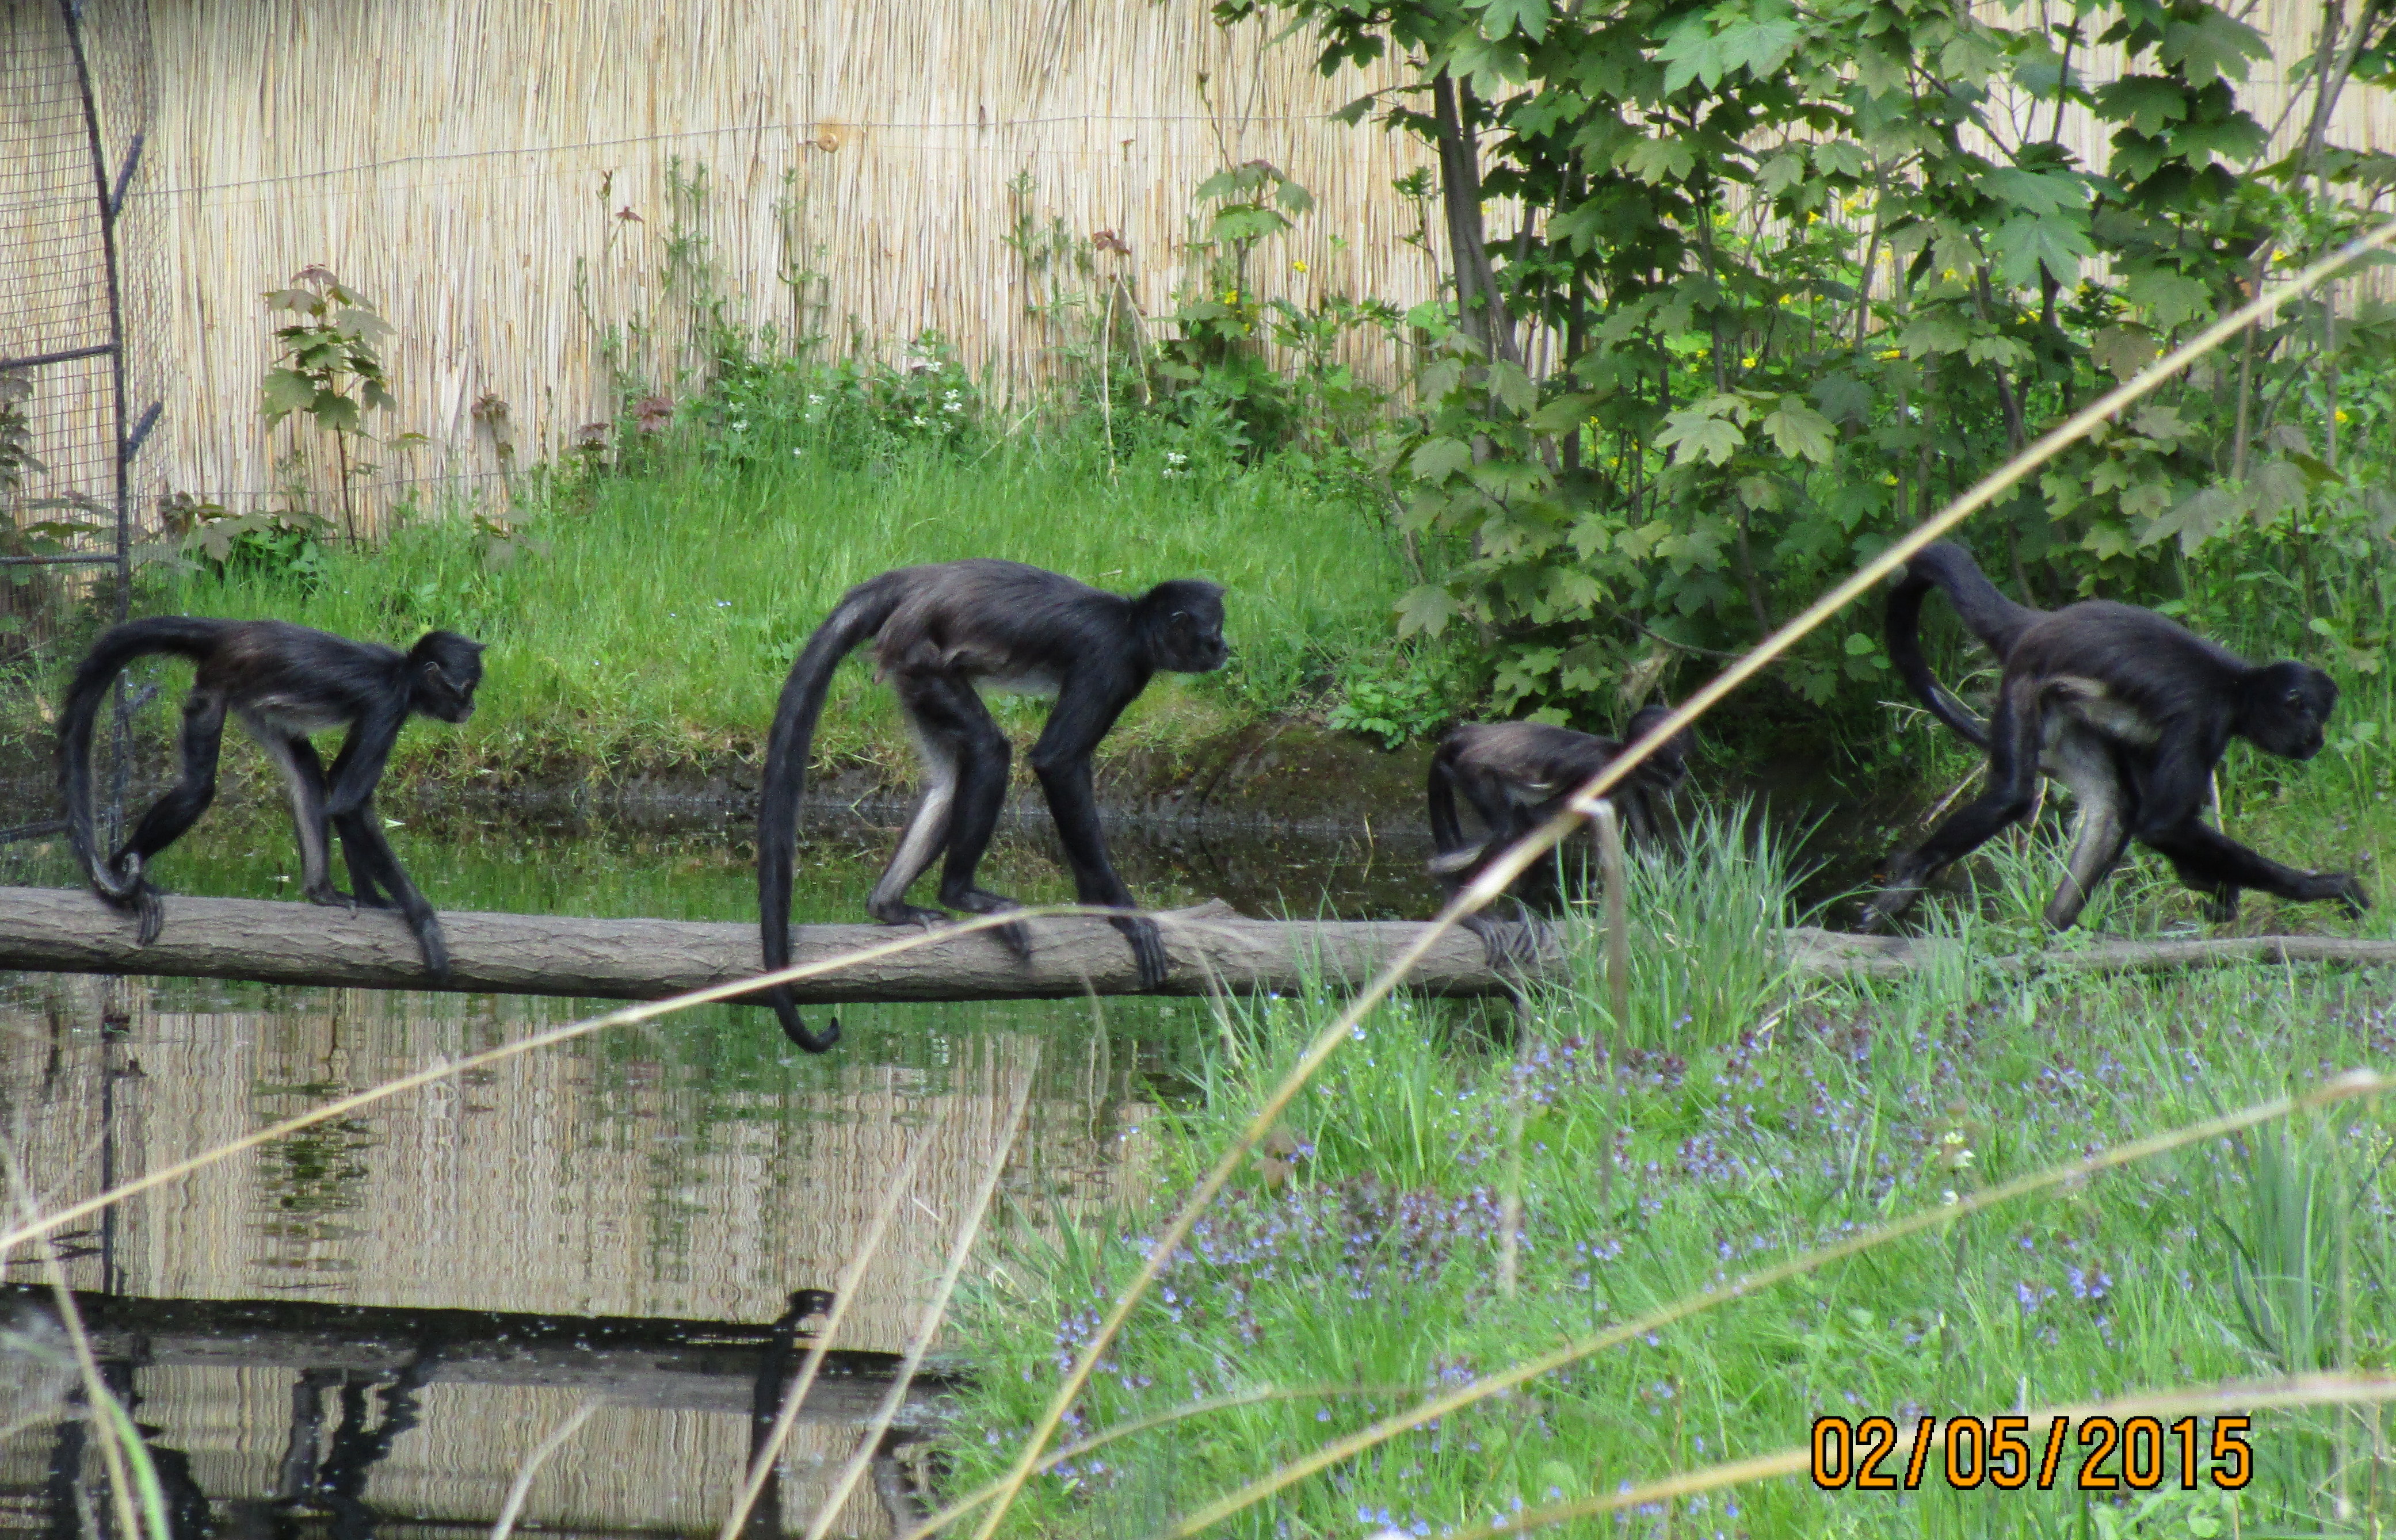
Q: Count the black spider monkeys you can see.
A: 4